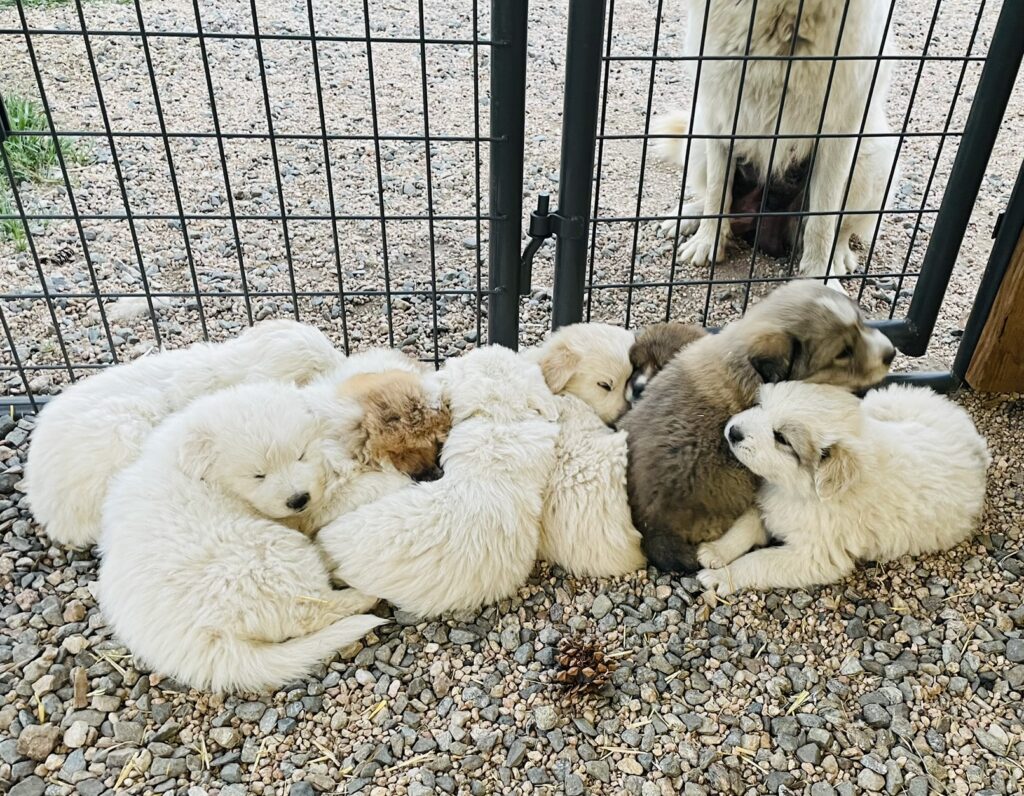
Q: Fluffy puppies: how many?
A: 8